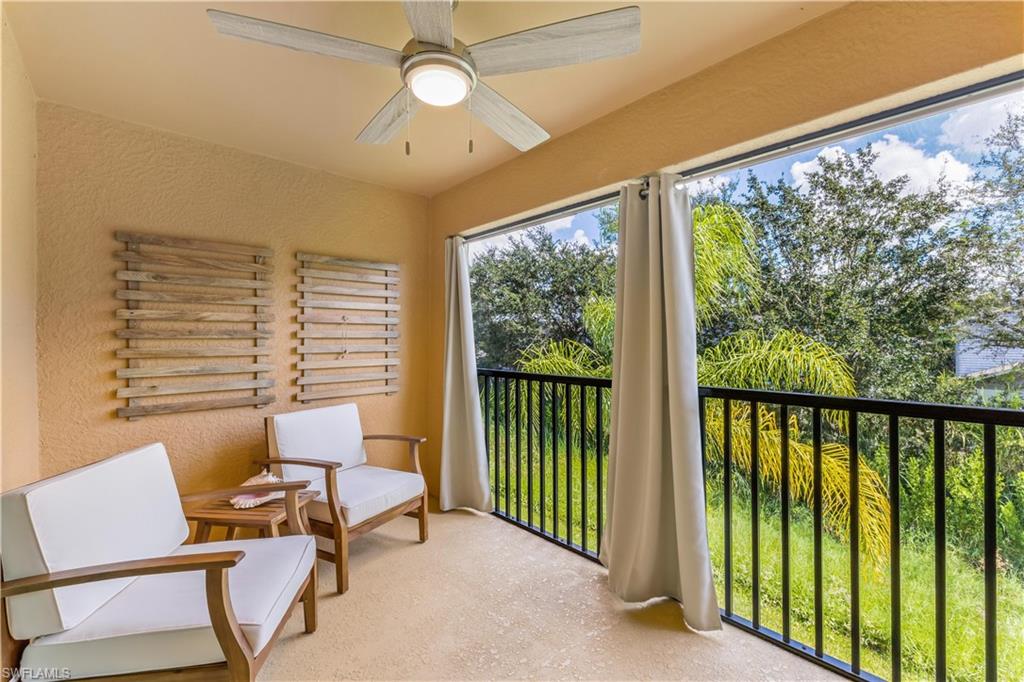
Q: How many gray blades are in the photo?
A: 5